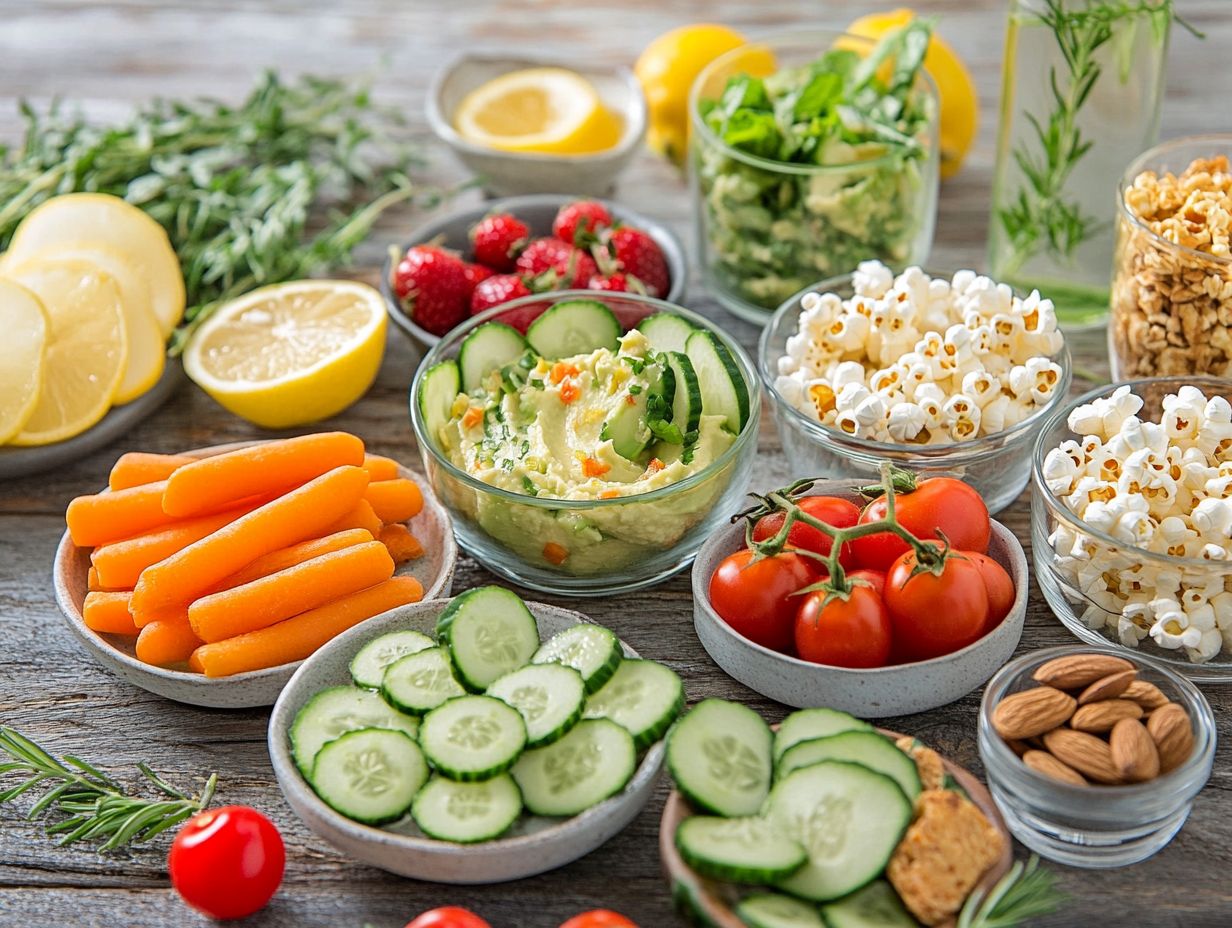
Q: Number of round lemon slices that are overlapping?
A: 4